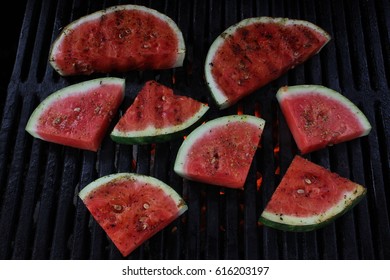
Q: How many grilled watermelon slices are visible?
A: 8